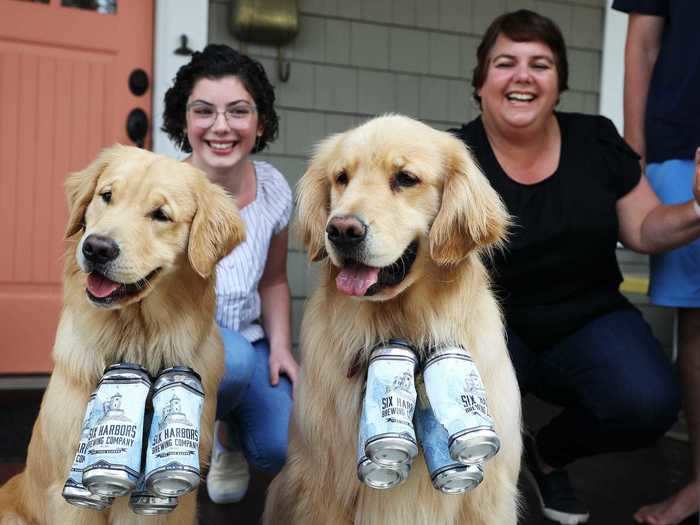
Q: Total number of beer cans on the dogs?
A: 8